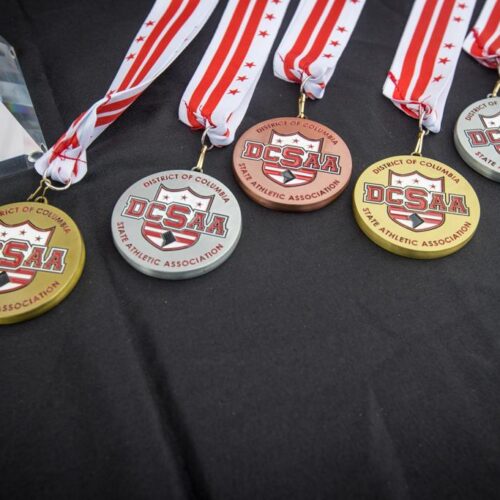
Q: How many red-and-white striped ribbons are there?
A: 5